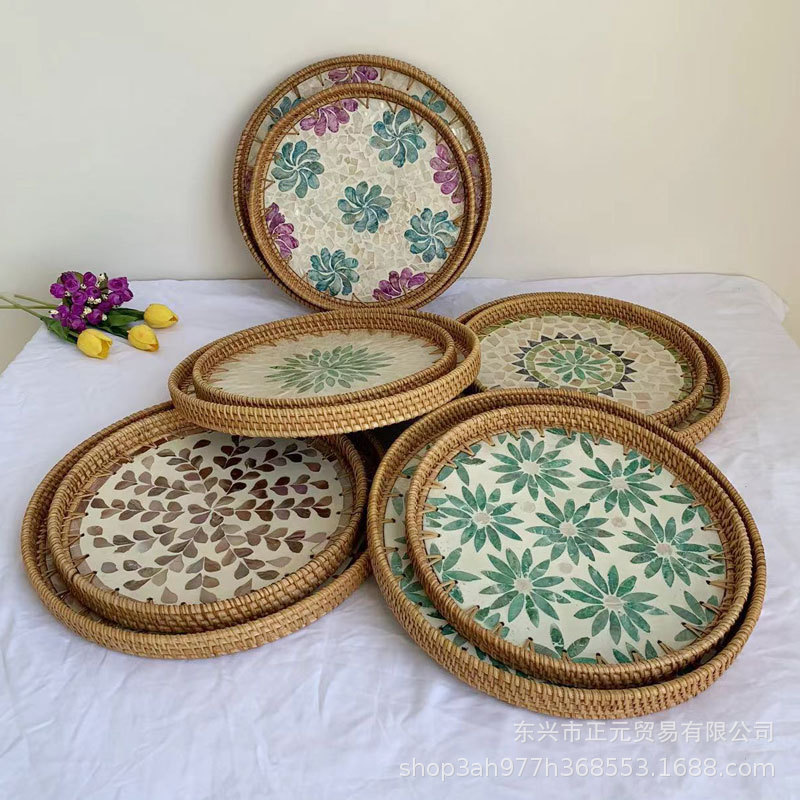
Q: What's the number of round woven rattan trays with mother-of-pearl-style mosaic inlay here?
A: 10